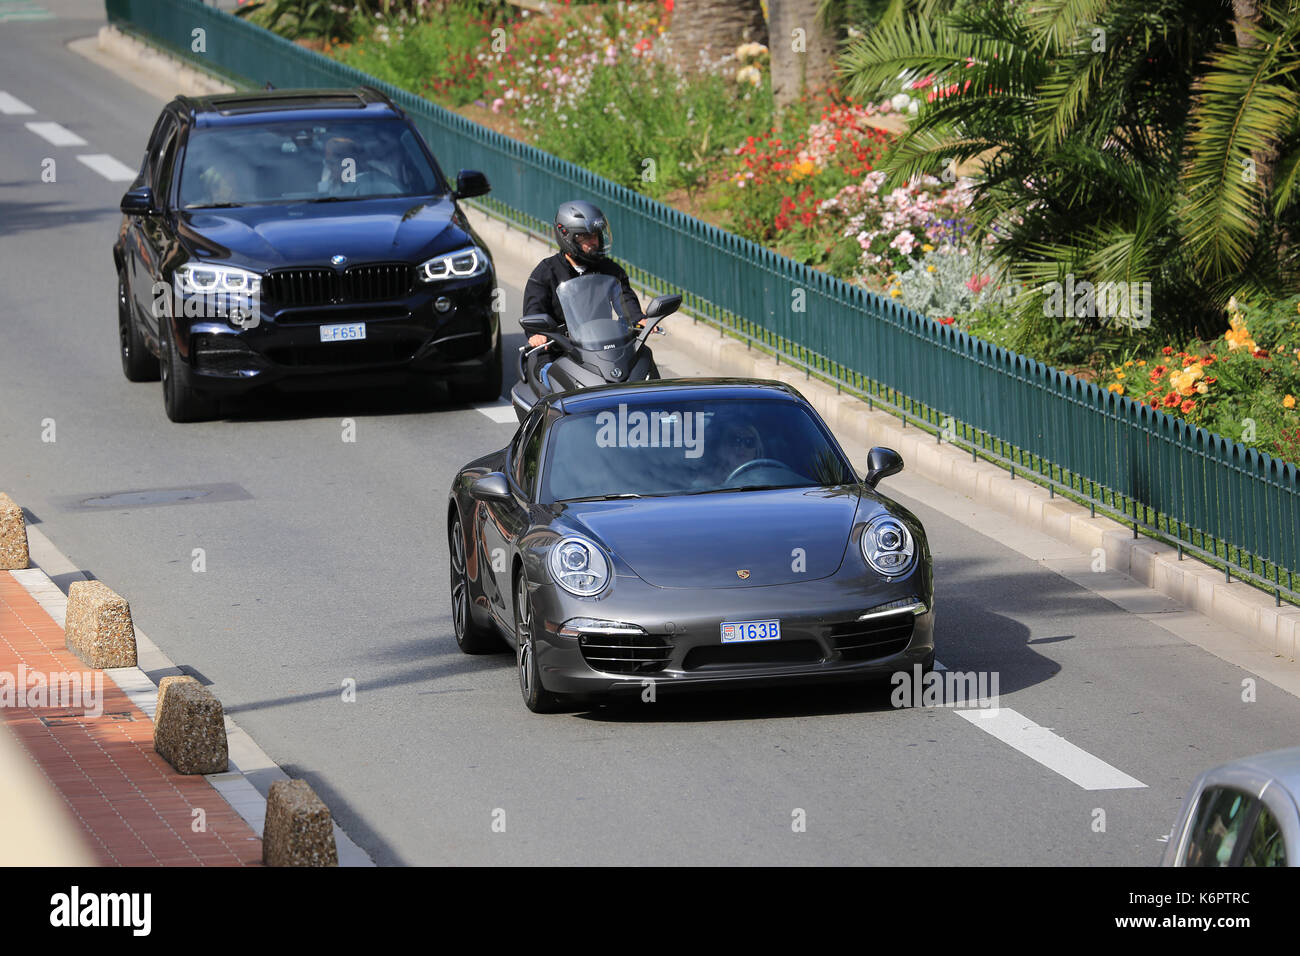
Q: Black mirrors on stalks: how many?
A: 2